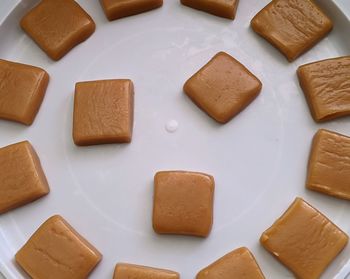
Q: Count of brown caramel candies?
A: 15